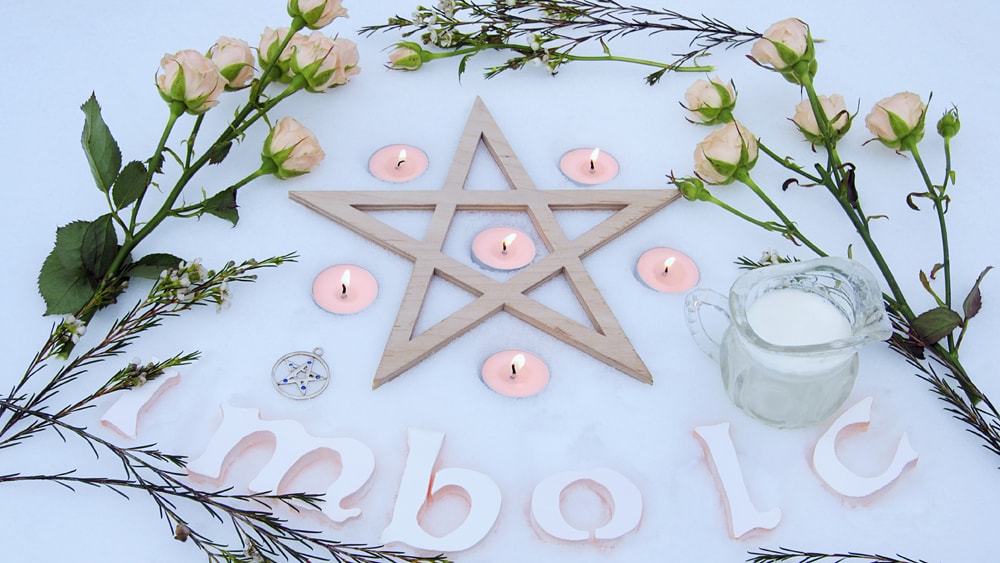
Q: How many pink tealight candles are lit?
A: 6